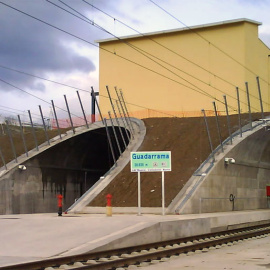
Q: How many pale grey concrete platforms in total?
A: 1